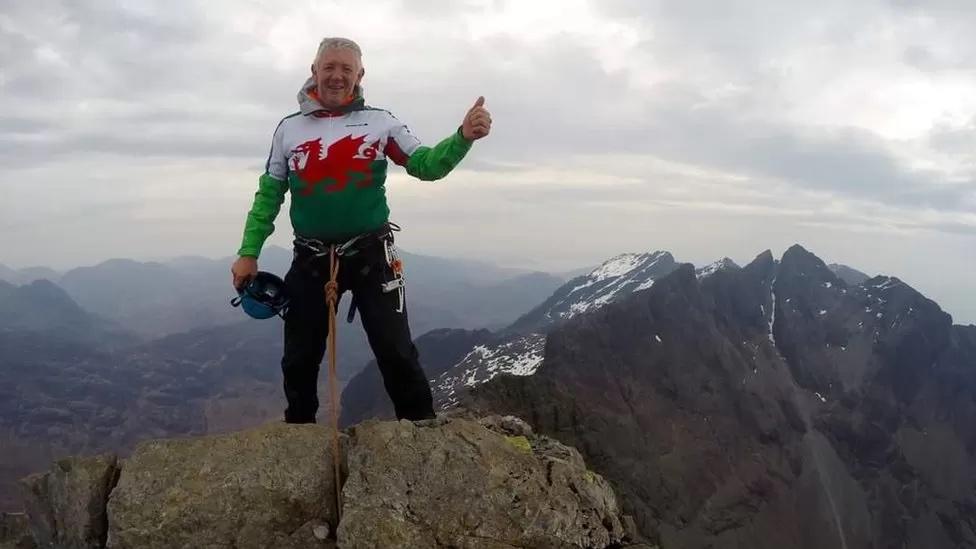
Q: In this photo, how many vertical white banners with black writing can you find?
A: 0